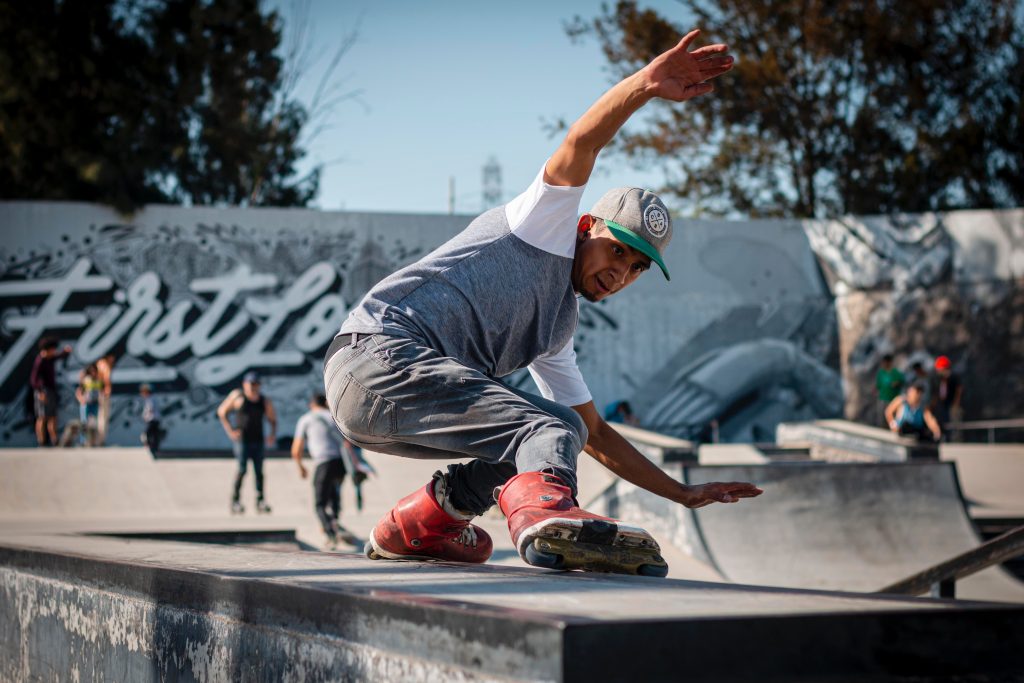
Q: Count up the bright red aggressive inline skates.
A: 2